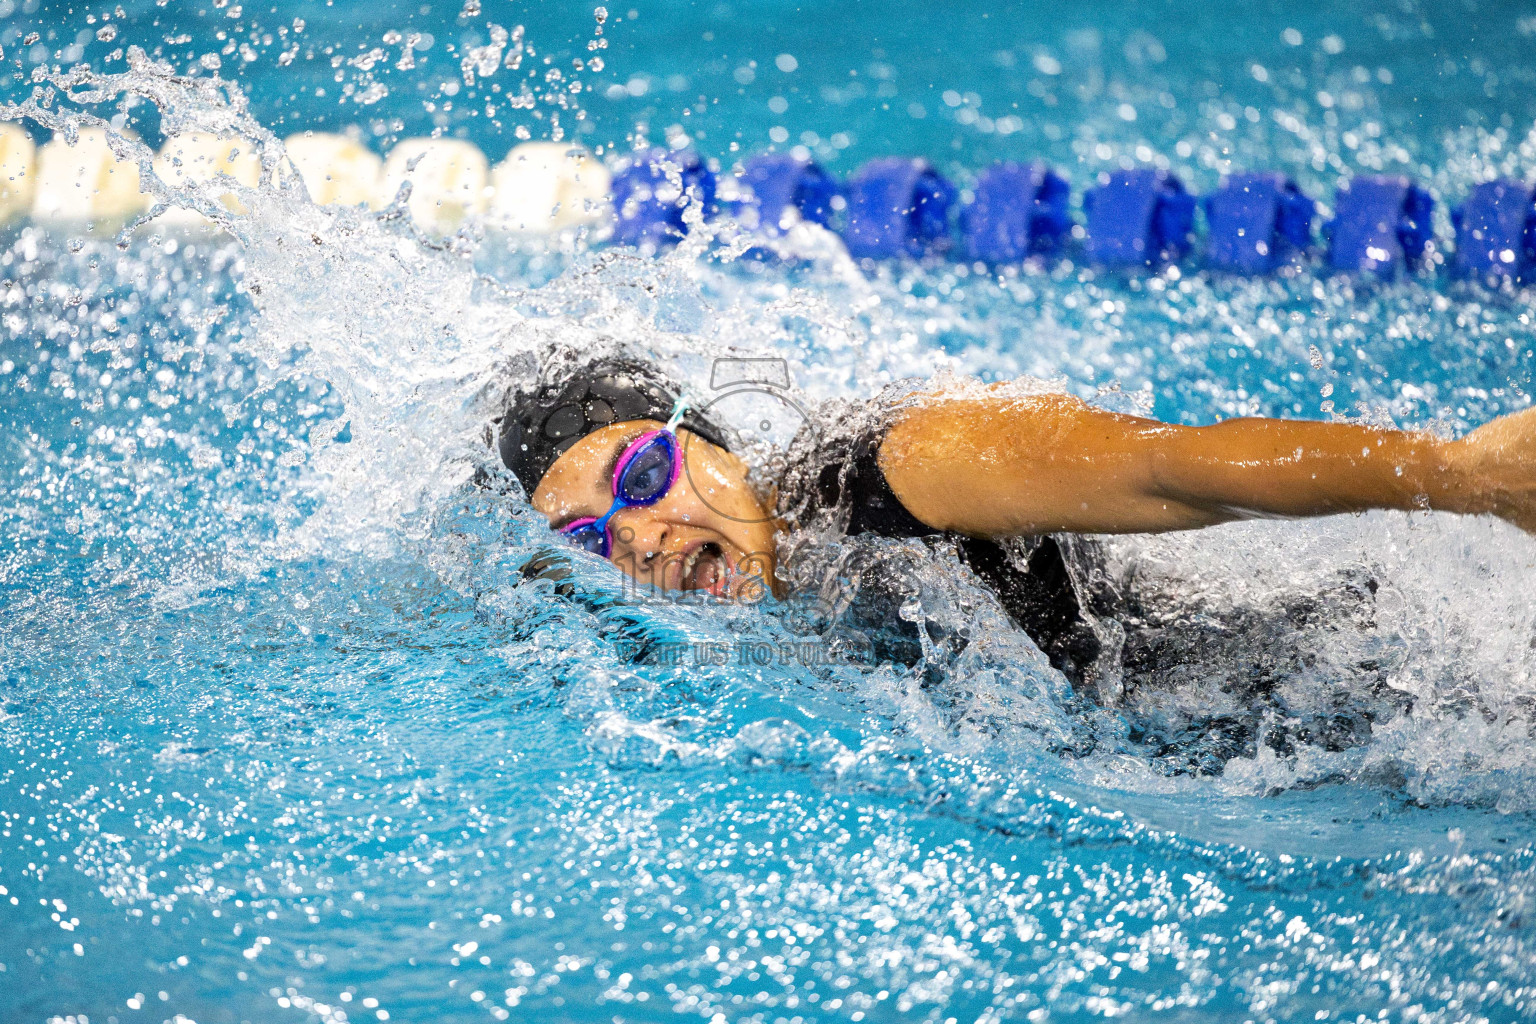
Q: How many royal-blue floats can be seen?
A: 8